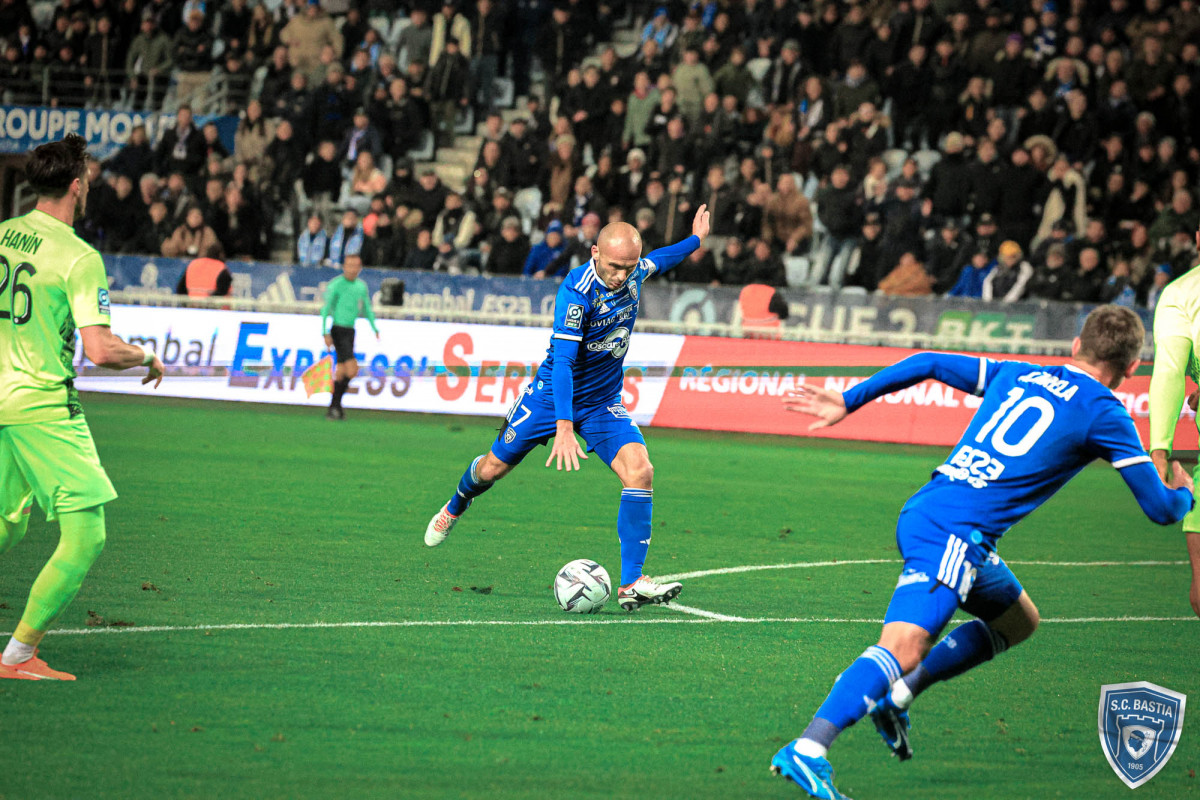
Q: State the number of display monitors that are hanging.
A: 0